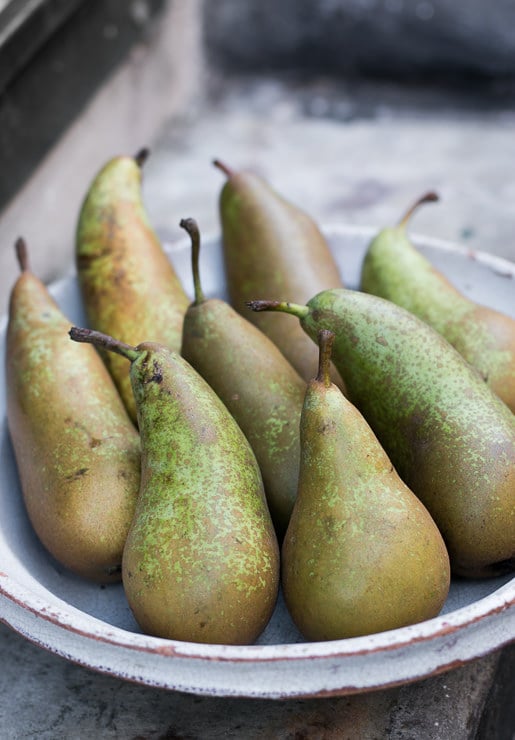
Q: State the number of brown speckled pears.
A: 8